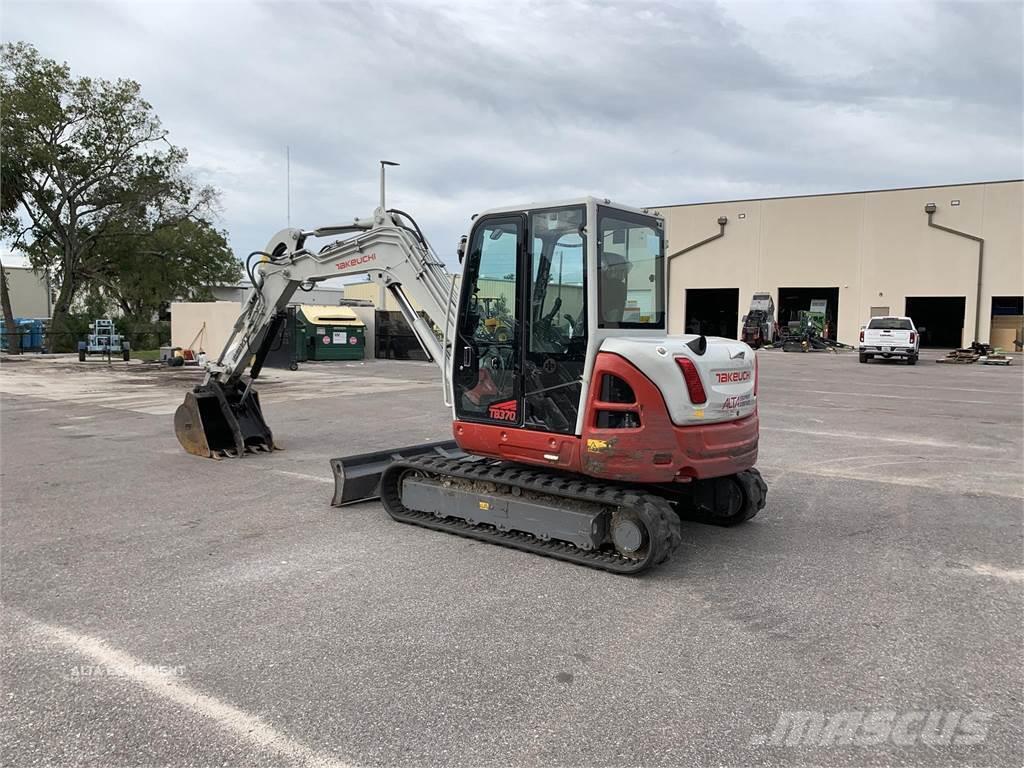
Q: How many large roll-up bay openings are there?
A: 4